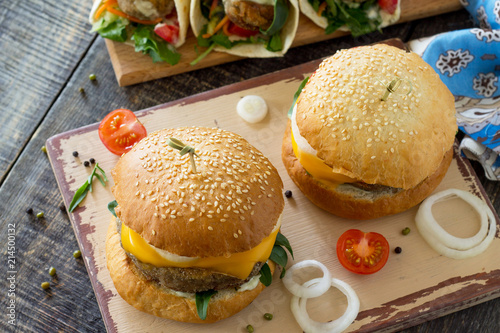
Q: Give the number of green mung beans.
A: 10